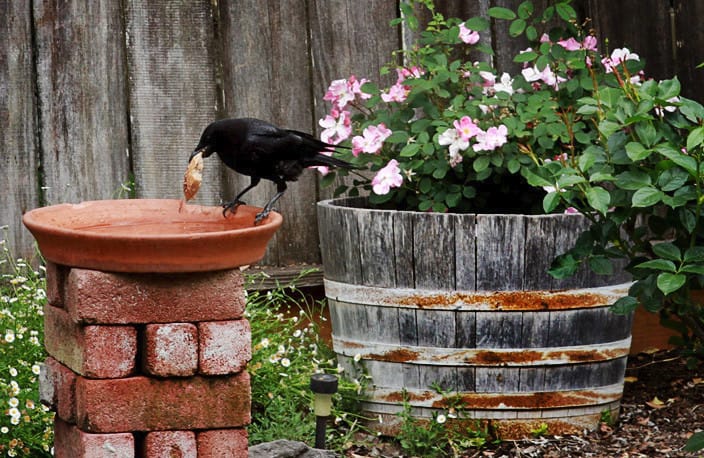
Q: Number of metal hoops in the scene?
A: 4